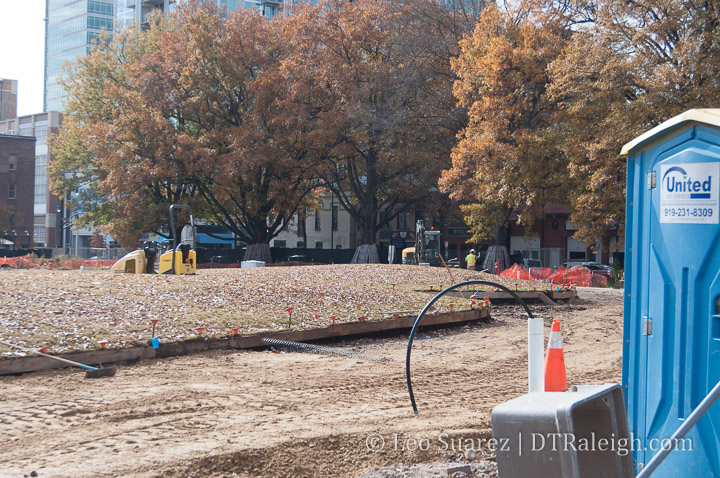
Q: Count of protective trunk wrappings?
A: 3